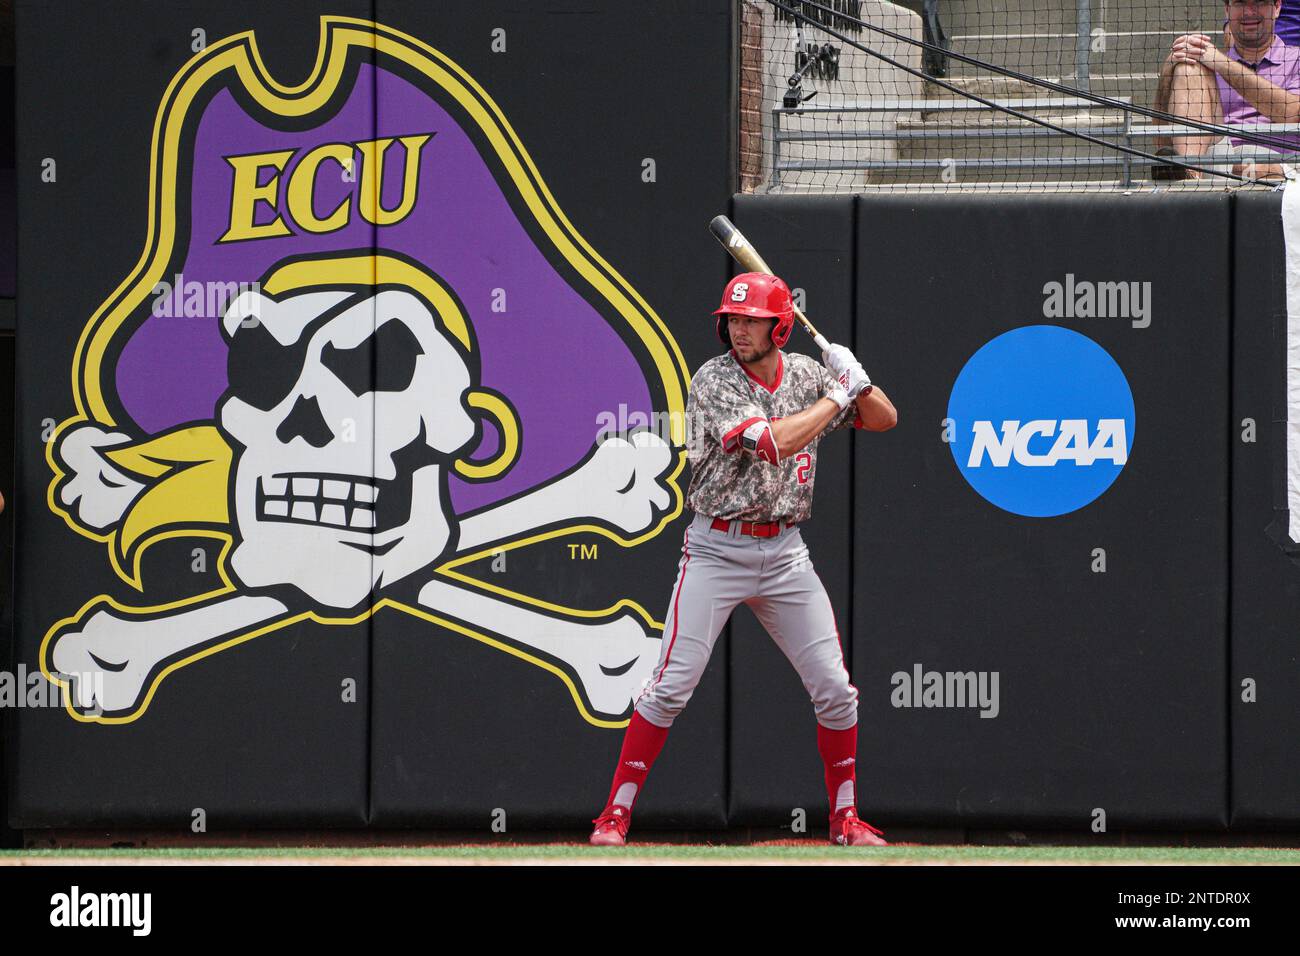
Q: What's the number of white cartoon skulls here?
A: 1